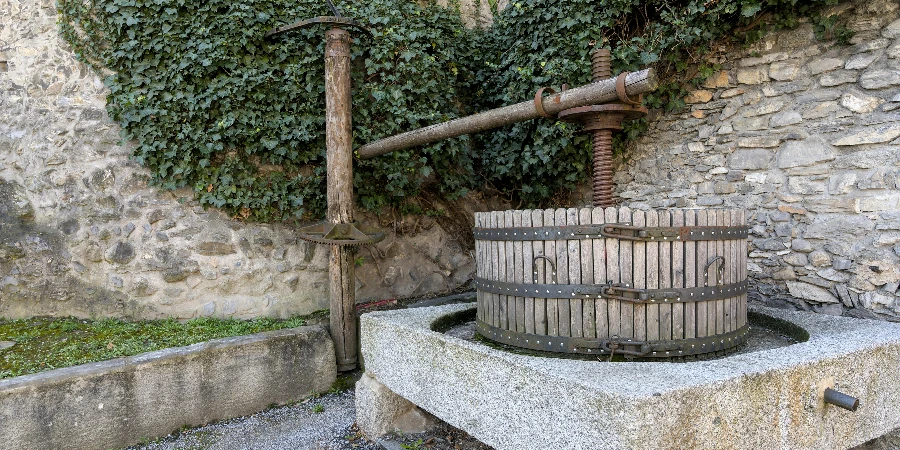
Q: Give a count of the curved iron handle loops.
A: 2